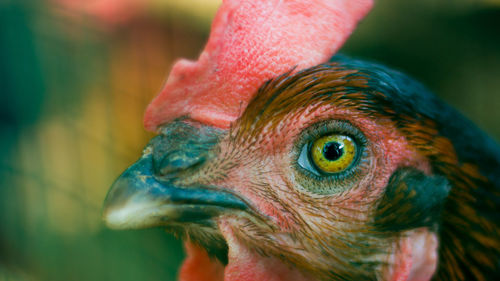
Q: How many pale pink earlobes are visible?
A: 1